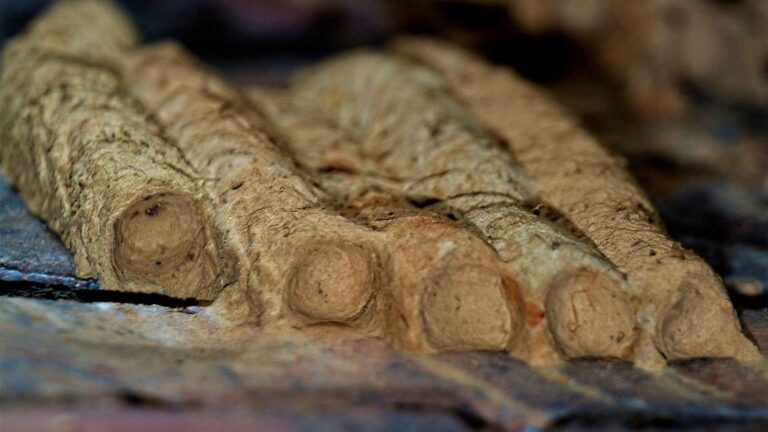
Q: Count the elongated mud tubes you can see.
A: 5